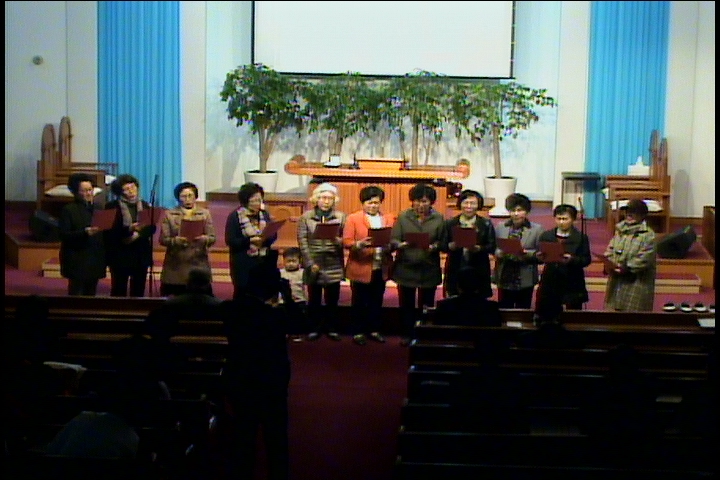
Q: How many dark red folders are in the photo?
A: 11